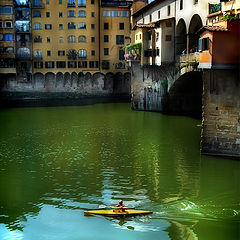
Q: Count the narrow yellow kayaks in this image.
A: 1